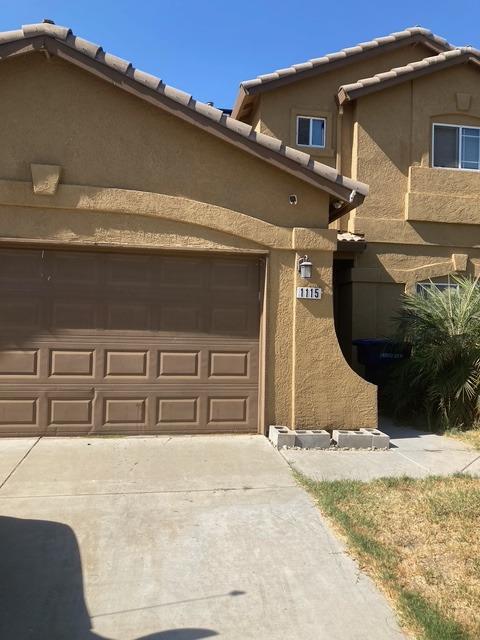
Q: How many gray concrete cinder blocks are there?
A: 4